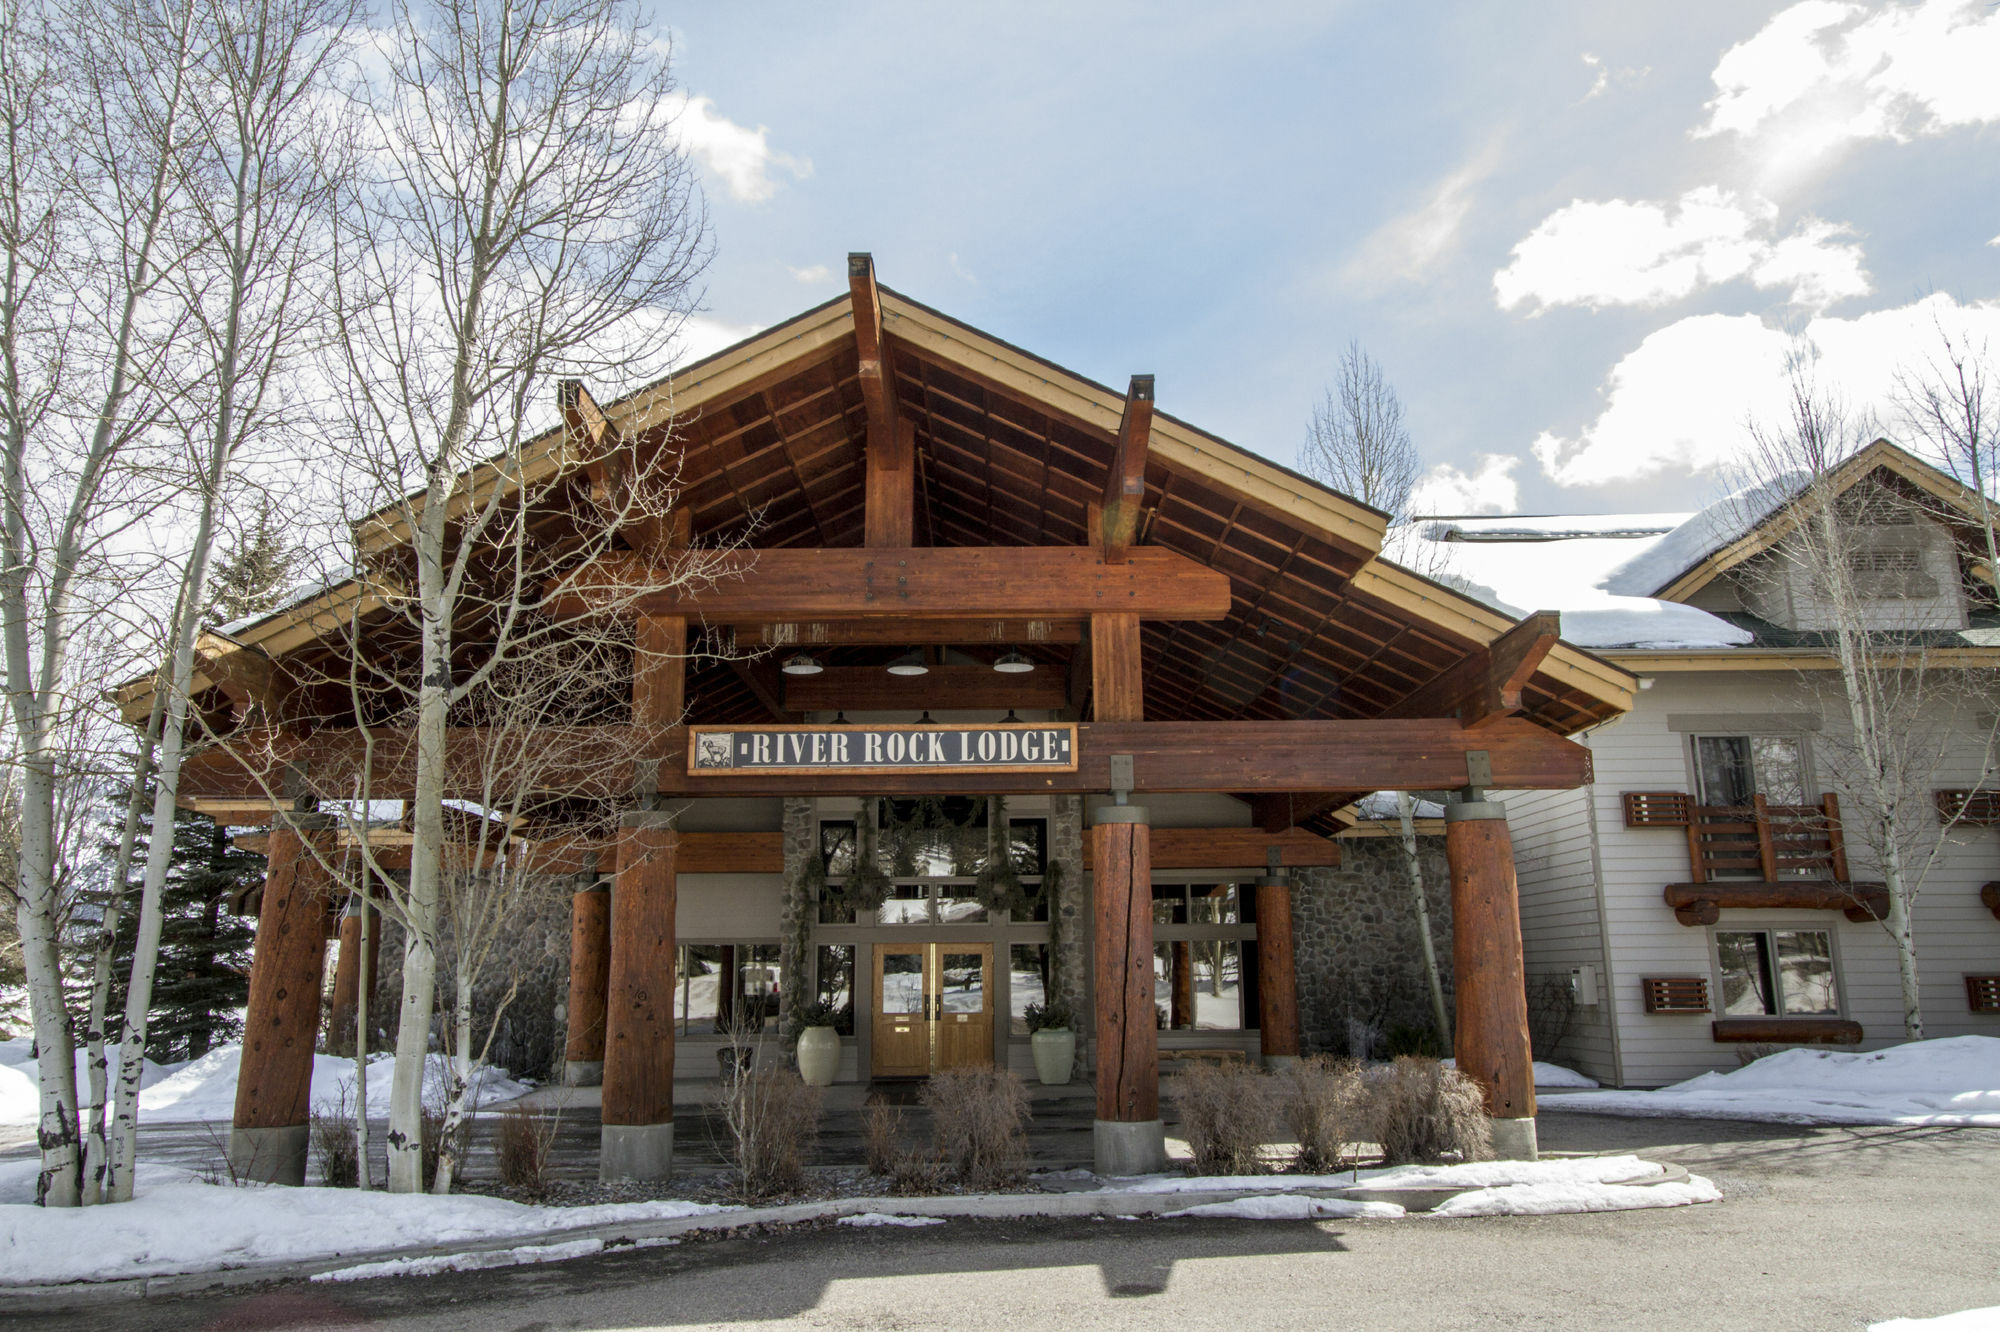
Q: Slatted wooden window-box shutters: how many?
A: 4